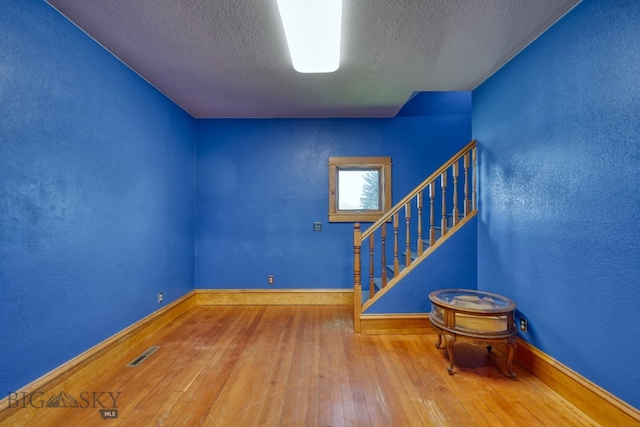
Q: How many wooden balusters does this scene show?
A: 10